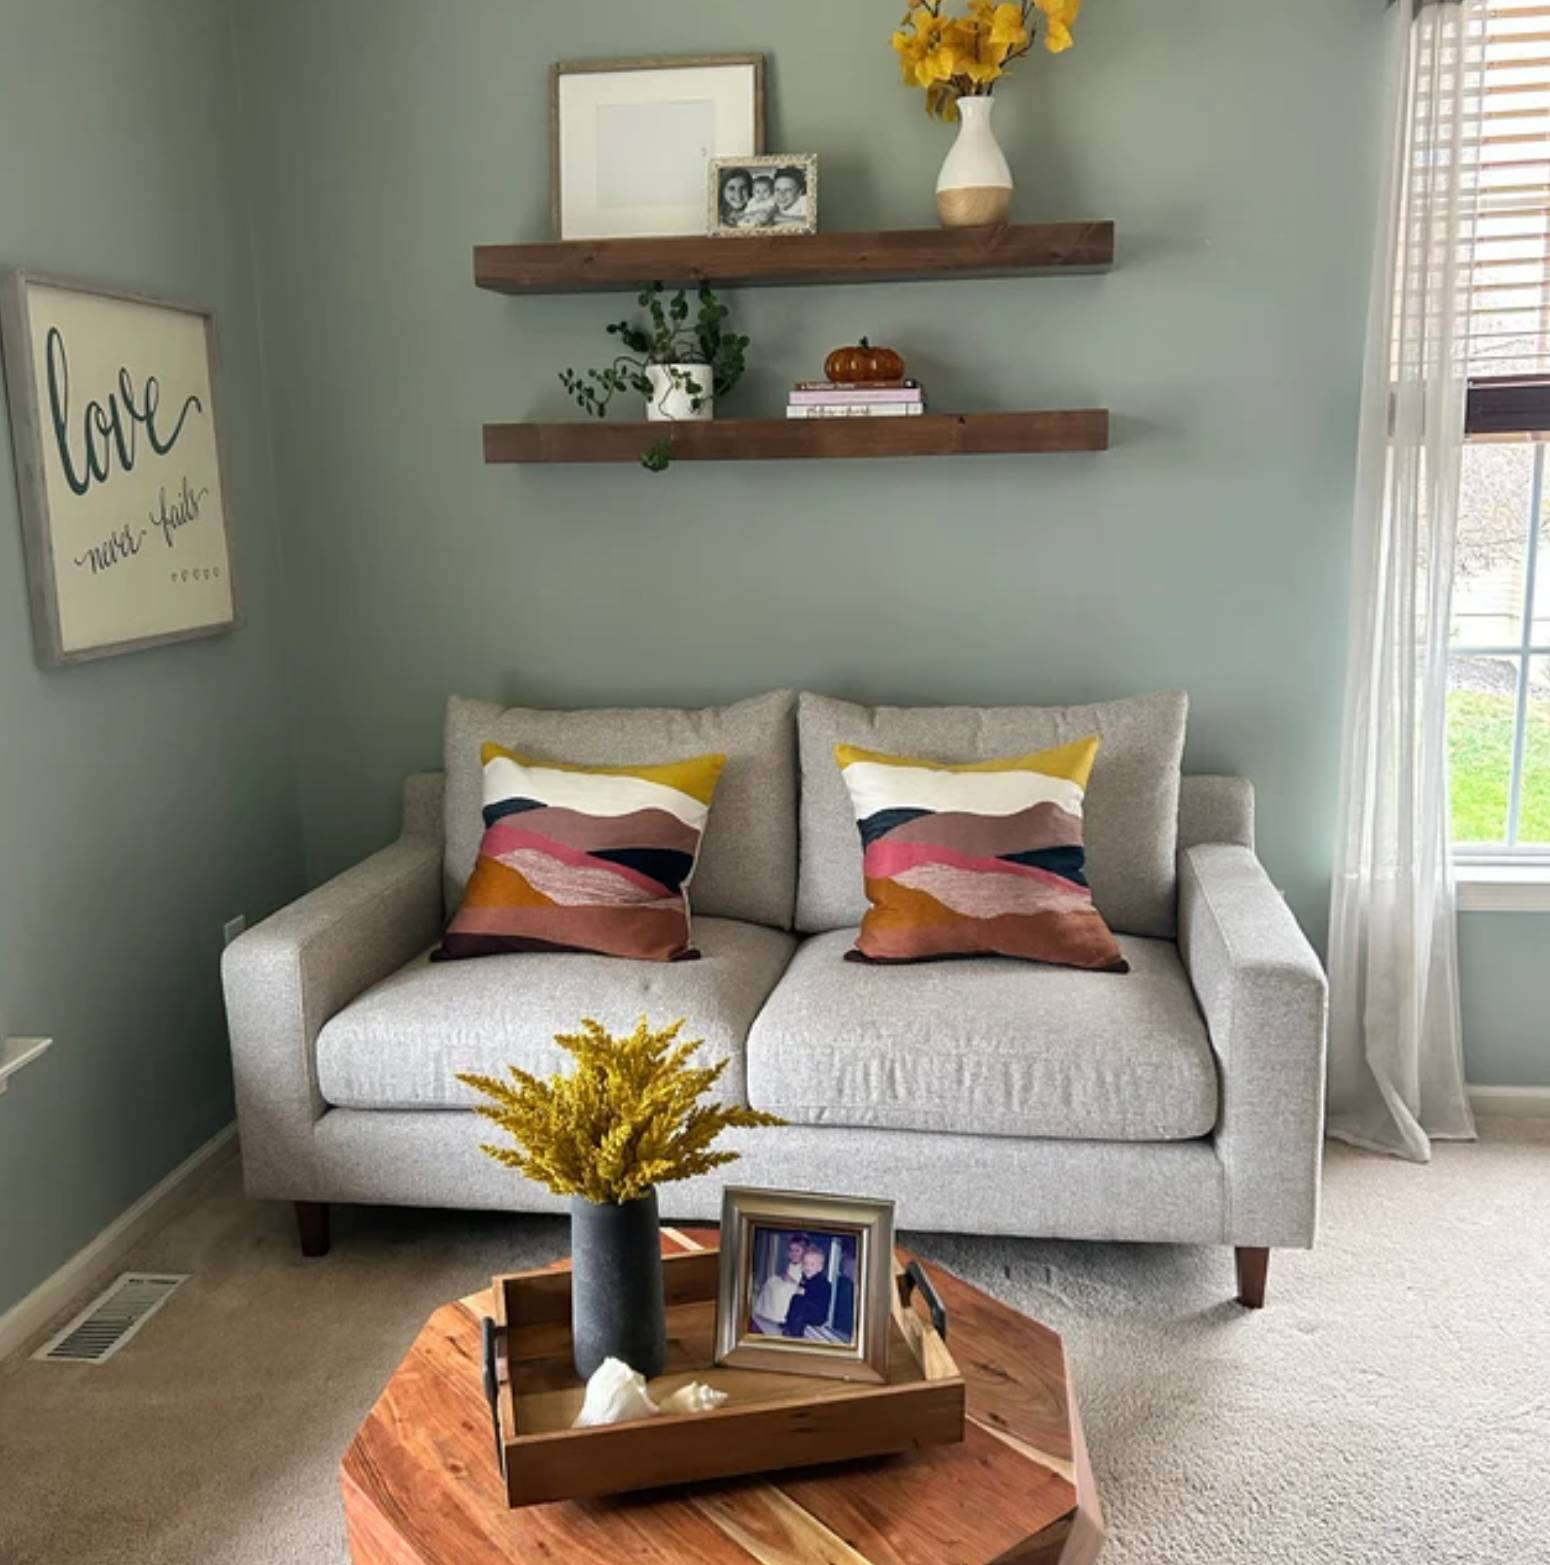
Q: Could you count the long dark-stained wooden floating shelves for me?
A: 2